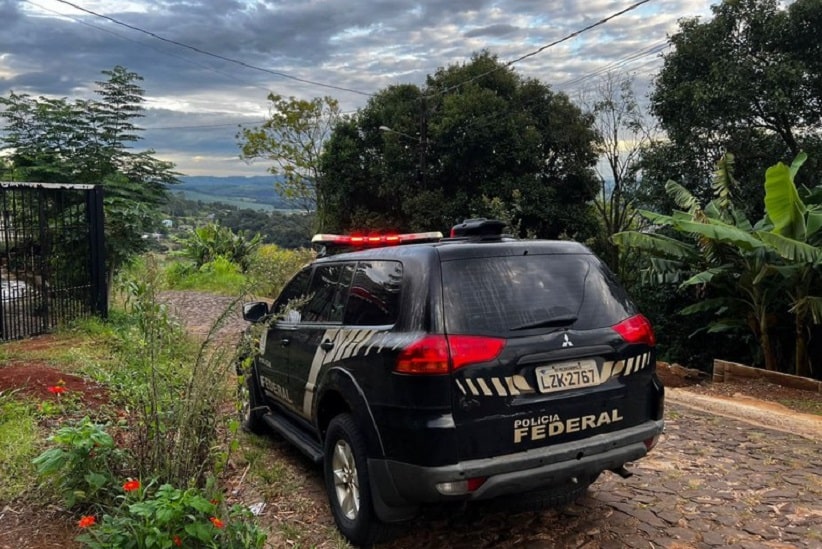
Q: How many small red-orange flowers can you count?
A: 6